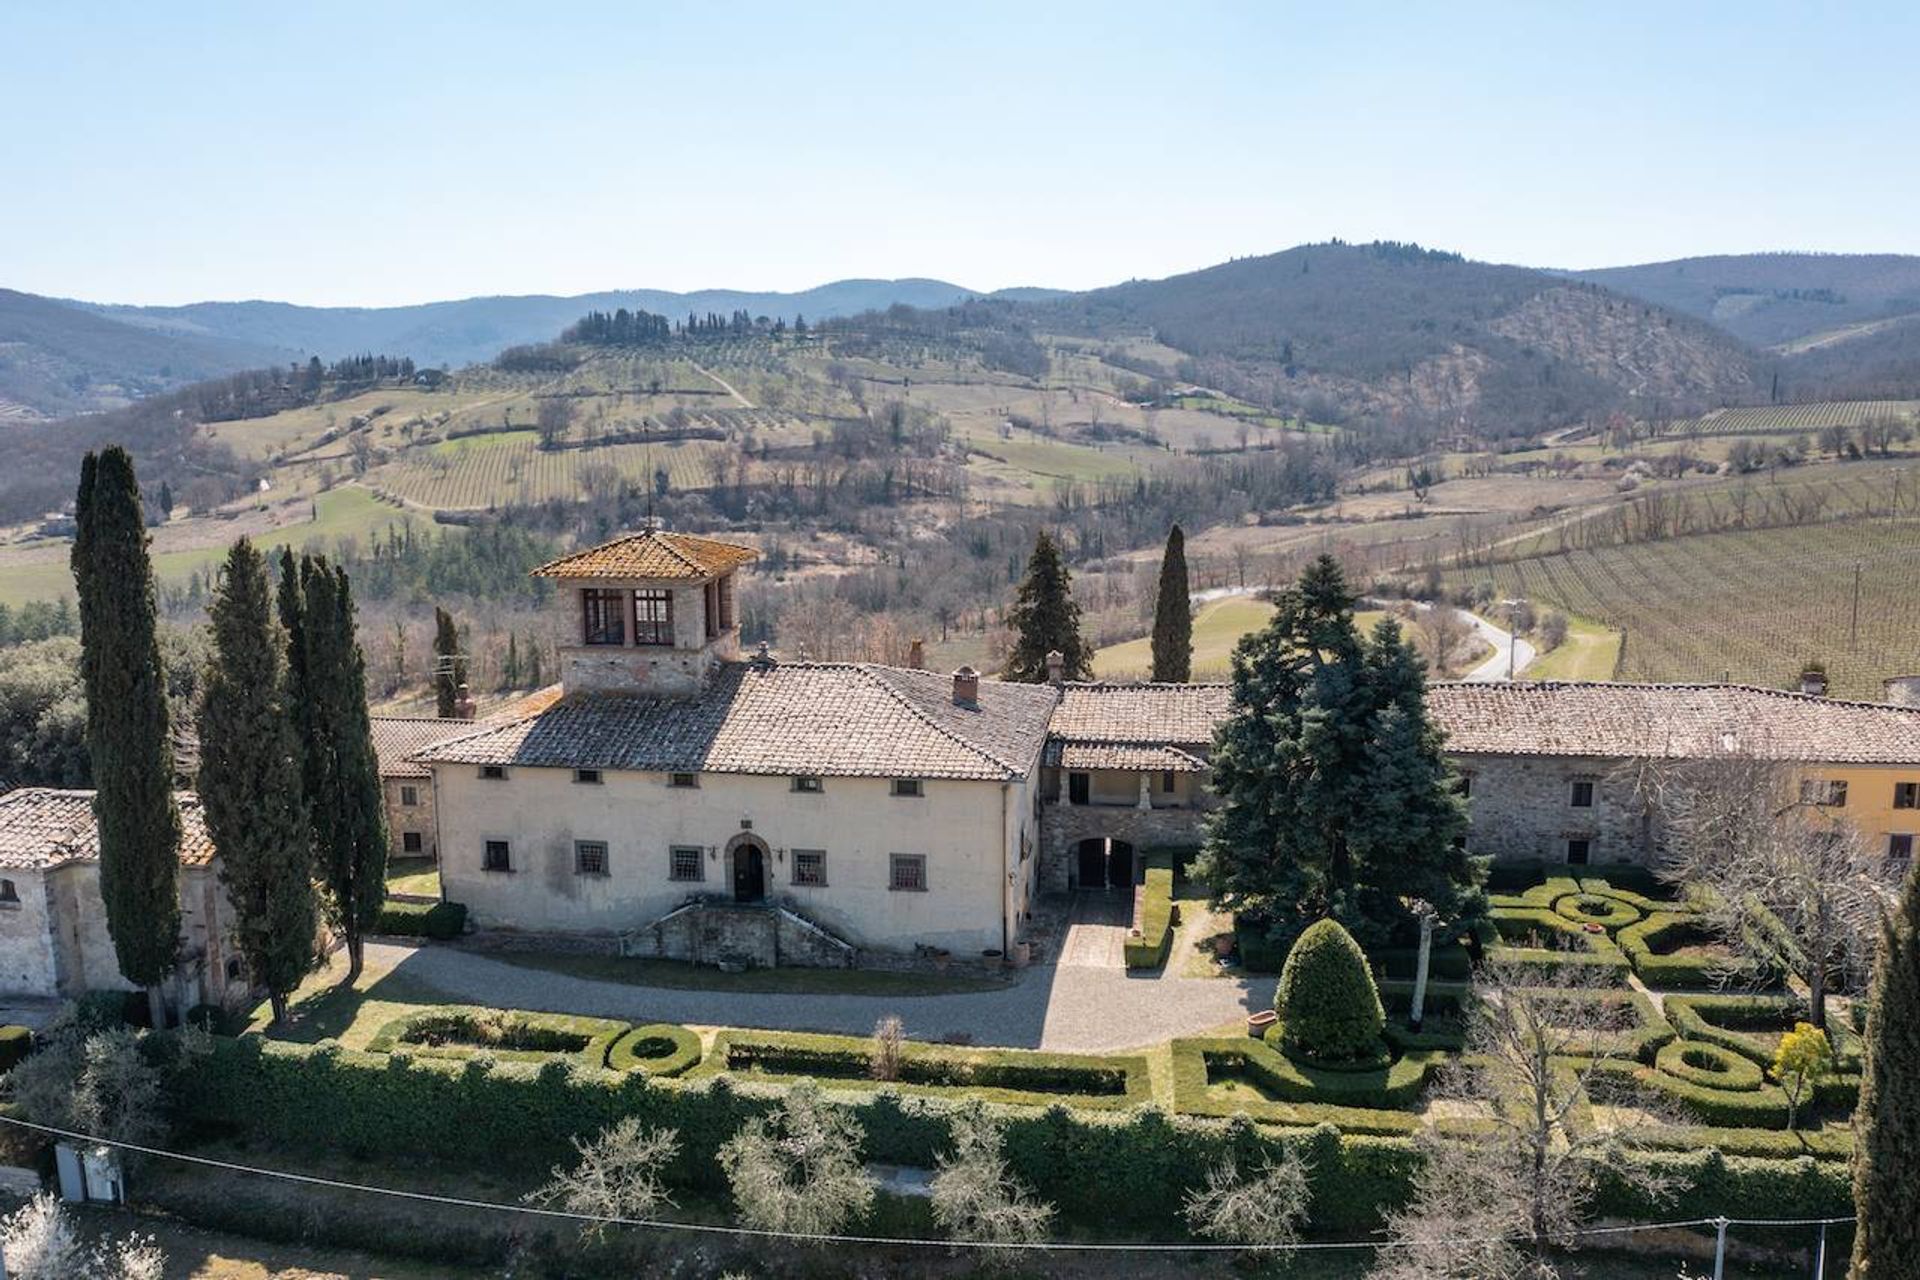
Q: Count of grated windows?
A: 4